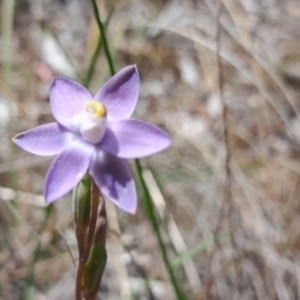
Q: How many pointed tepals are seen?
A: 6